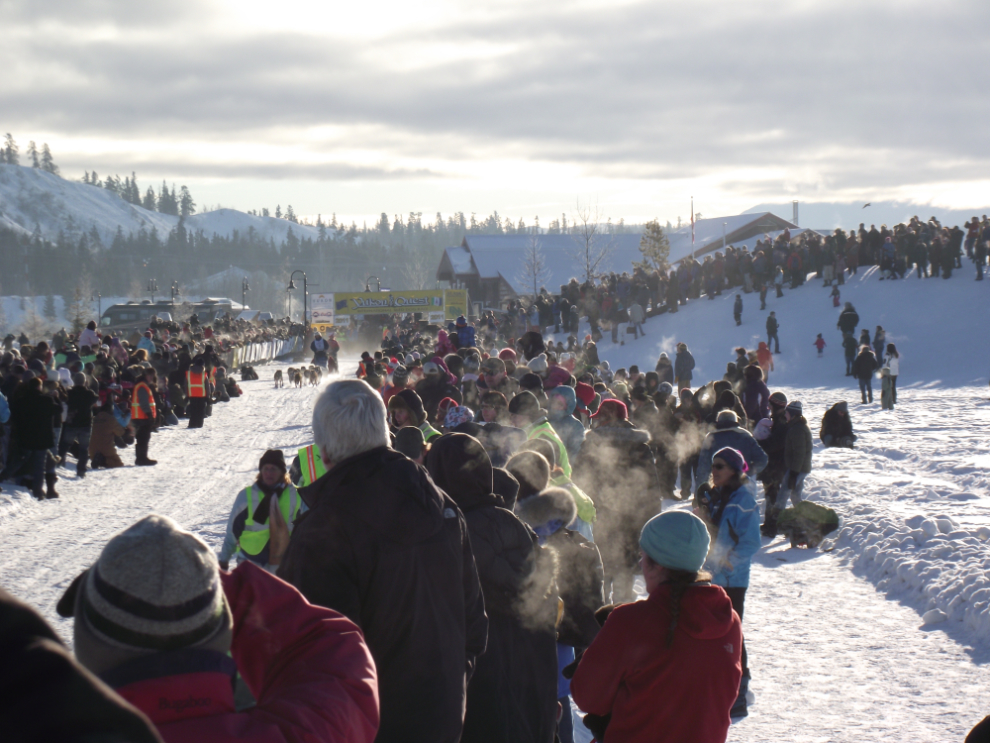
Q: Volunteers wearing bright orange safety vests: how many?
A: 3